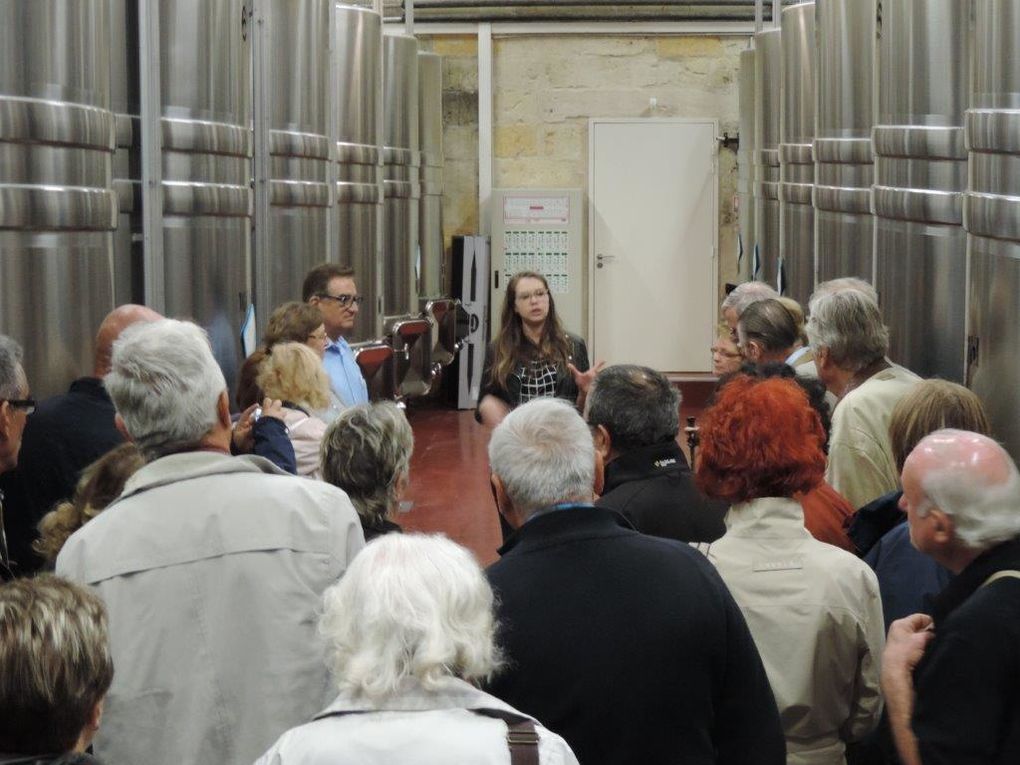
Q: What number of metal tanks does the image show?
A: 12